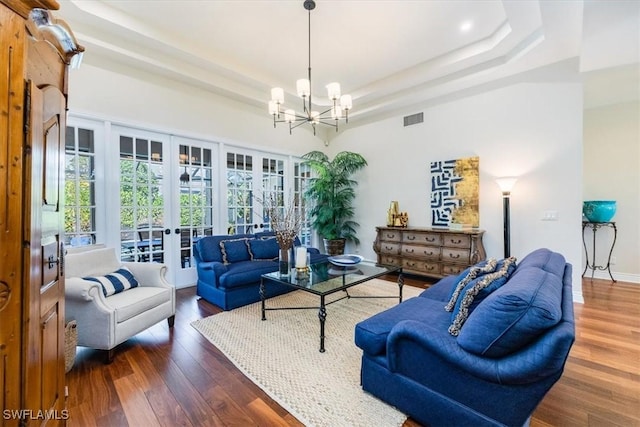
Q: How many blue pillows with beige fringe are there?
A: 4